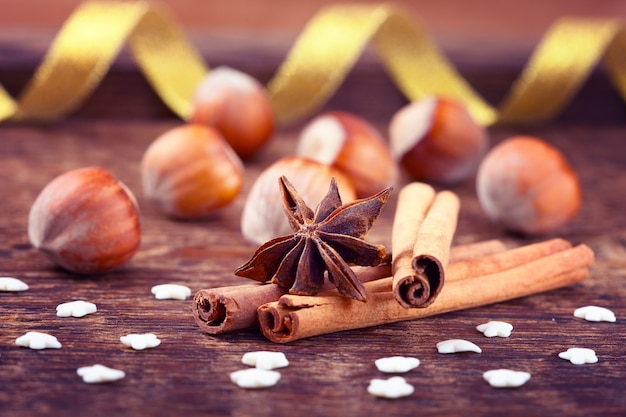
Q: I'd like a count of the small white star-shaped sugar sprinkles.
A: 15